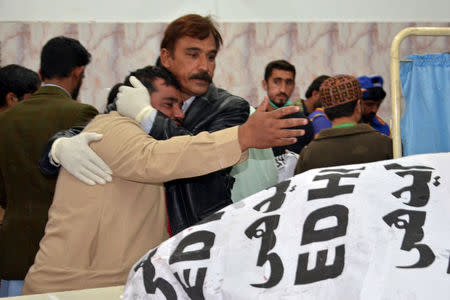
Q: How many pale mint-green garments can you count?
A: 1